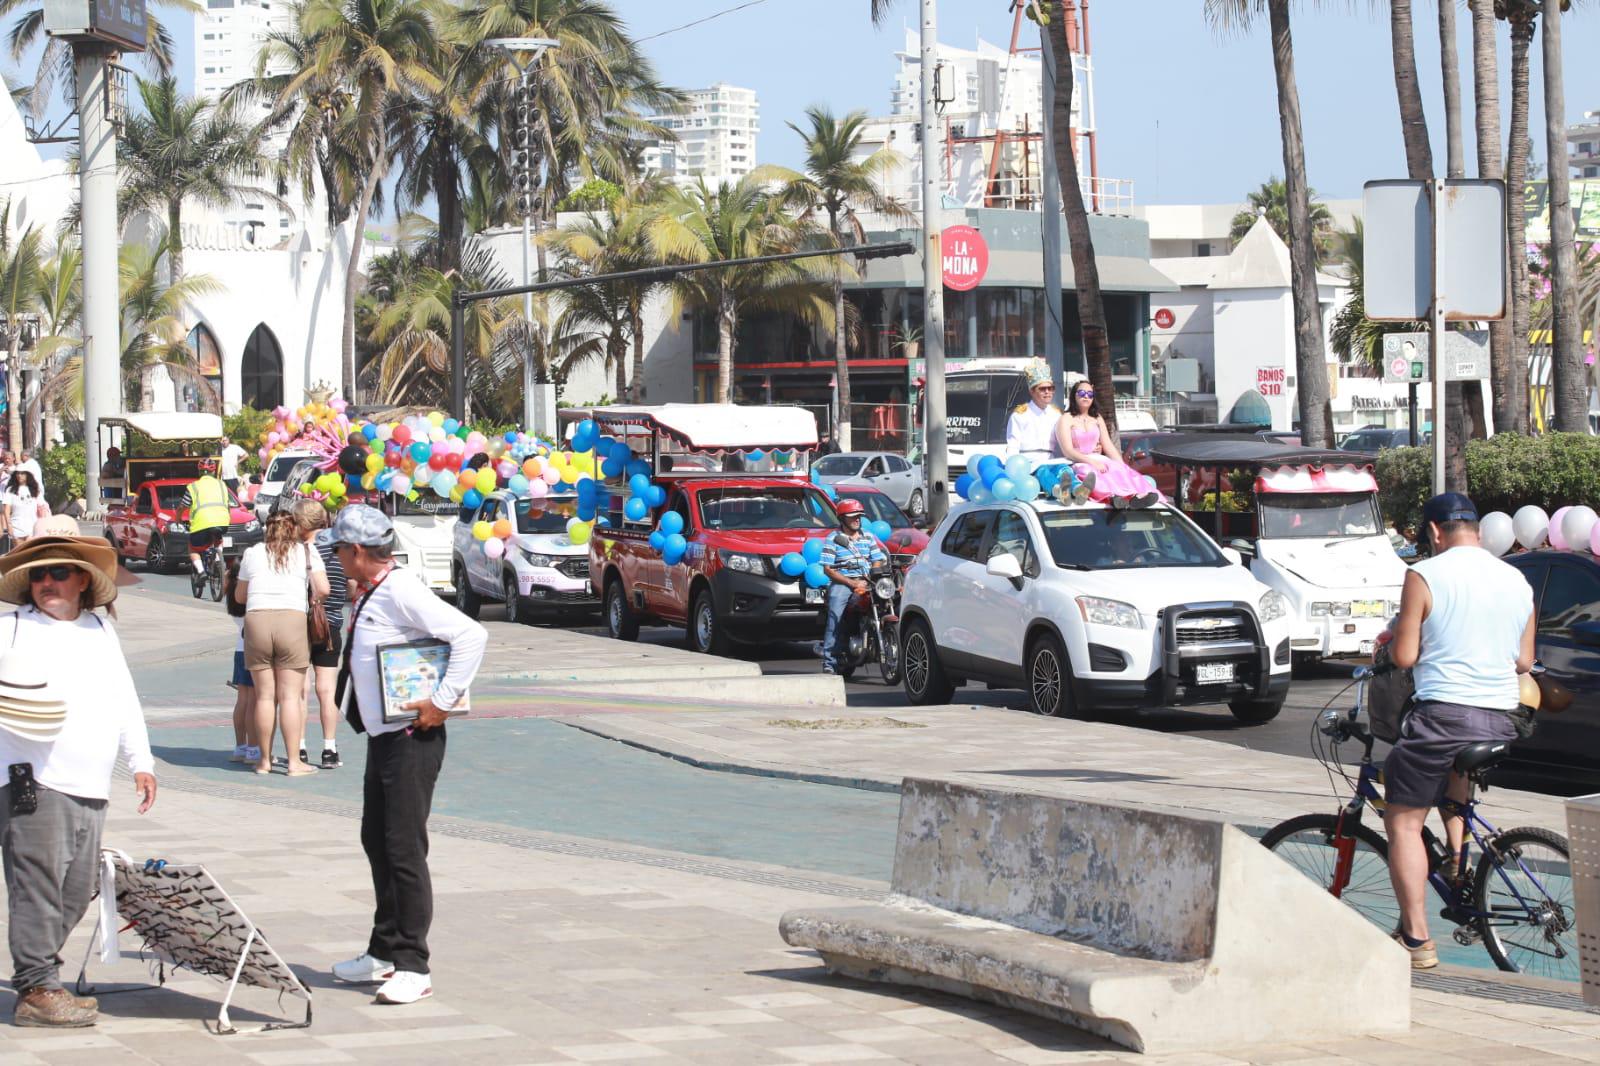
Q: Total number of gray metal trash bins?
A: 1